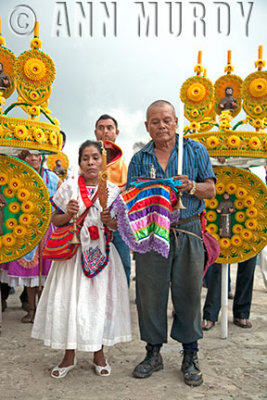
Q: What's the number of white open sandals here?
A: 2